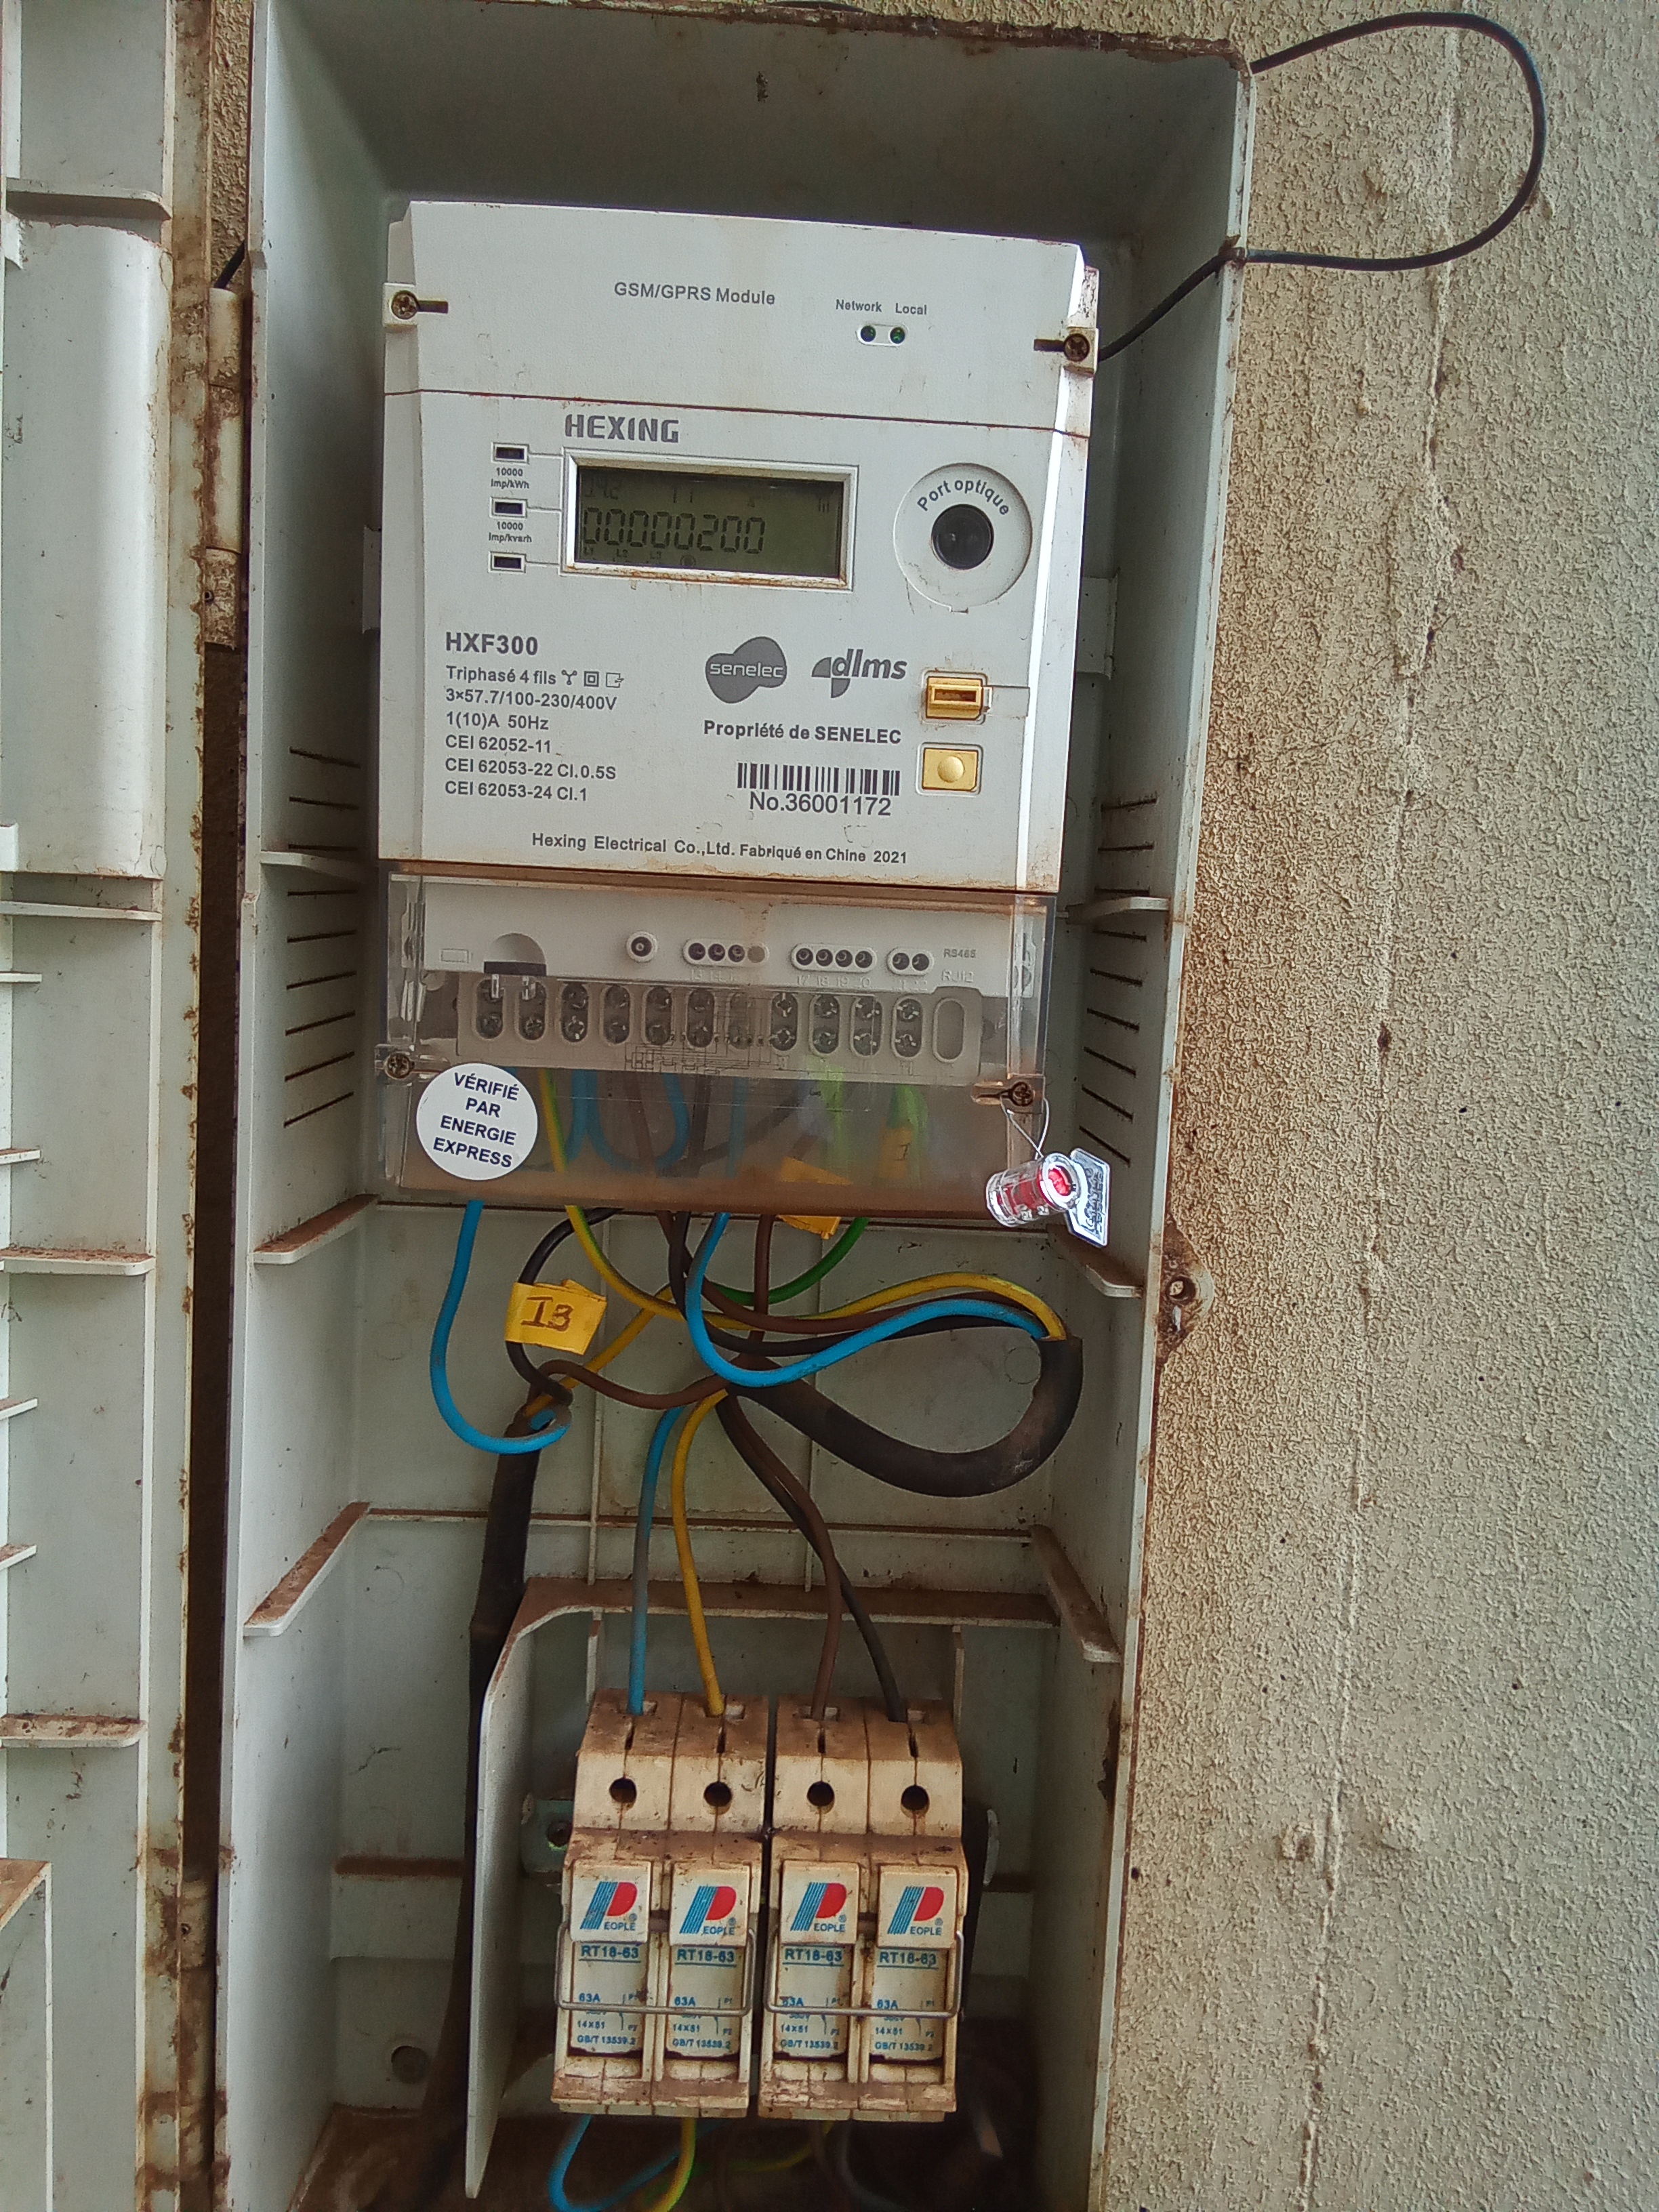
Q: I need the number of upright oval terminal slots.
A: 12